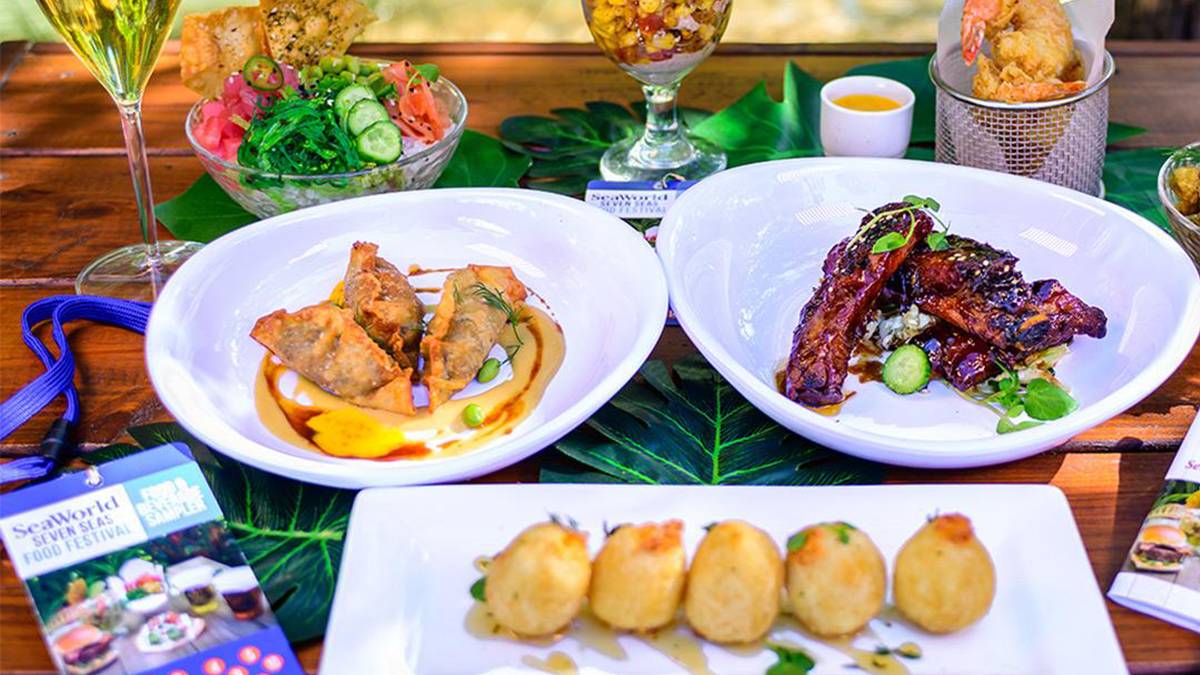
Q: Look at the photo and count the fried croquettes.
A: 5